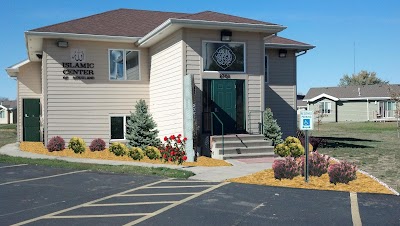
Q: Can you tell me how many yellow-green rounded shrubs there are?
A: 7